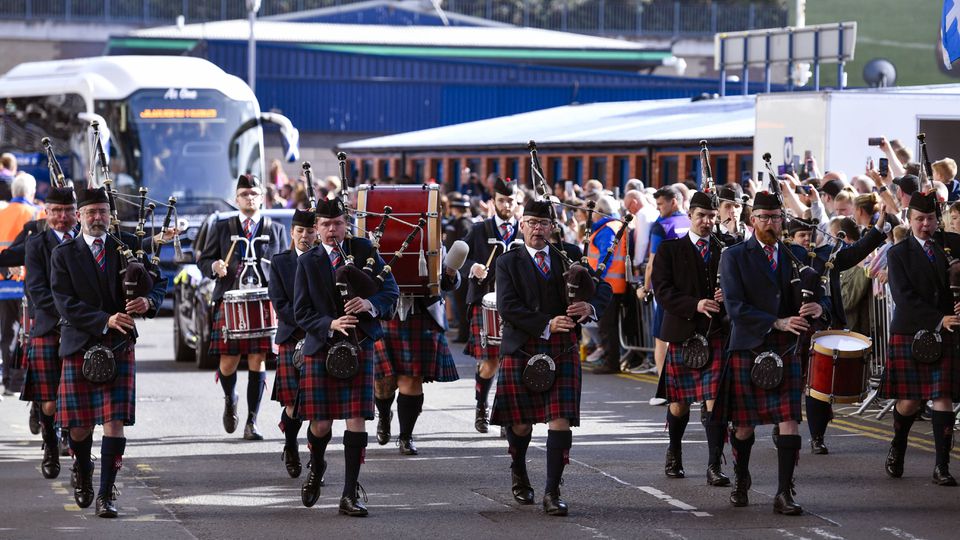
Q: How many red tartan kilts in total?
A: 11